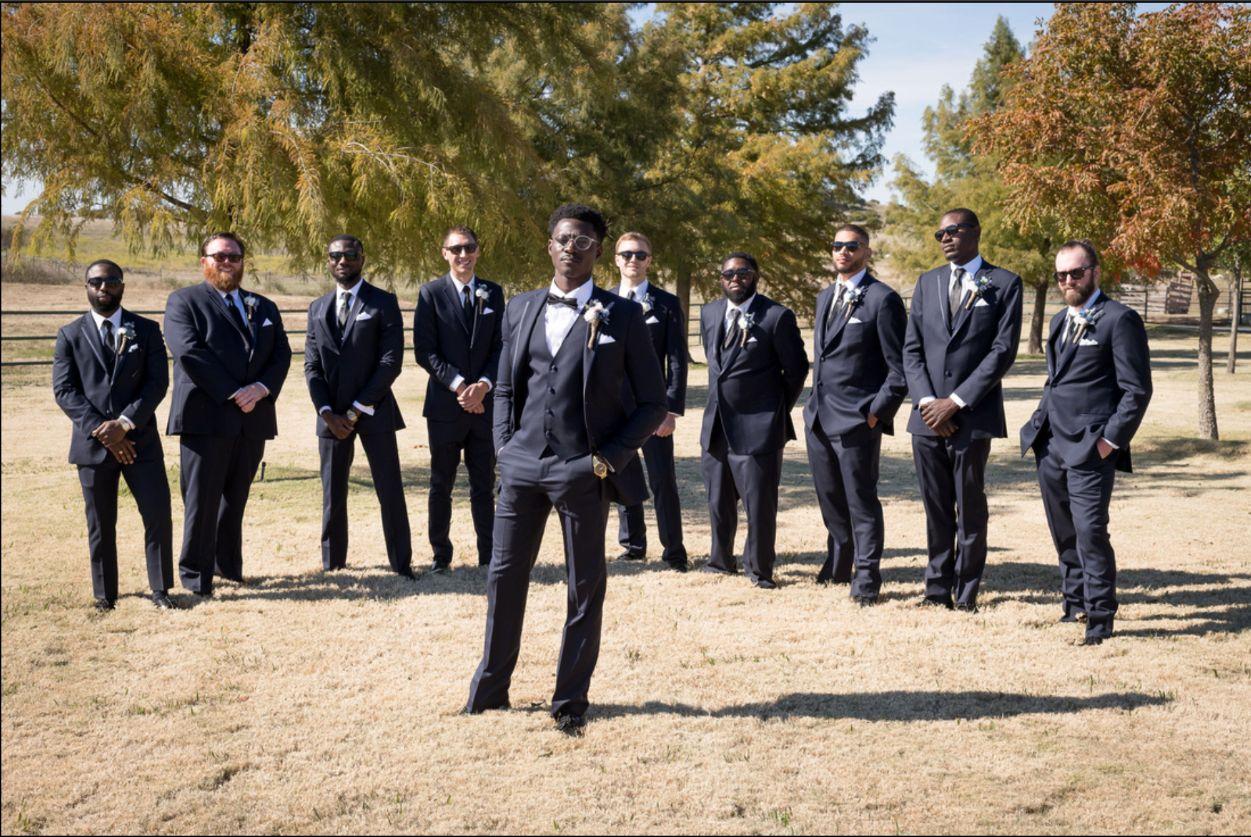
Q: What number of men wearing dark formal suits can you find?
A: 10